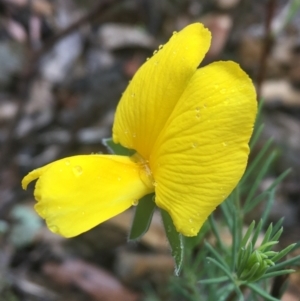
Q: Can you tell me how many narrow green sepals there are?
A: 3